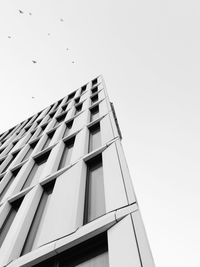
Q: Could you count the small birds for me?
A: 9